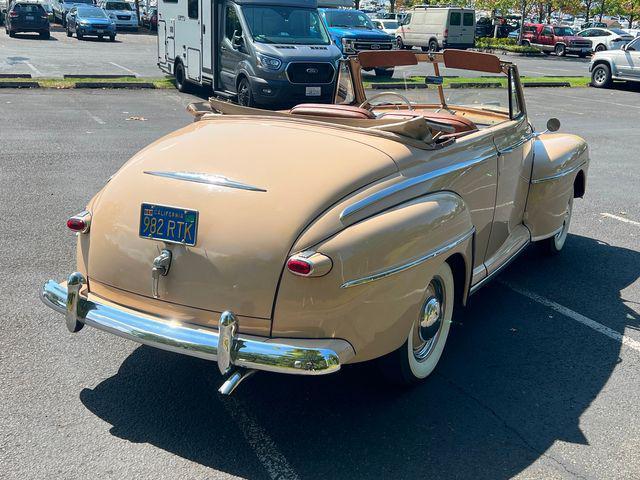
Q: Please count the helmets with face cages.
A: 0